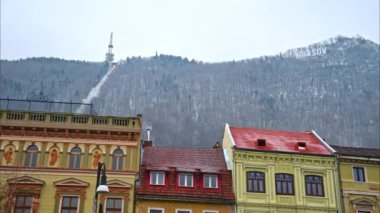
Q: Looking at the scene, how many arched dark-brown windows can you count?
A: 3